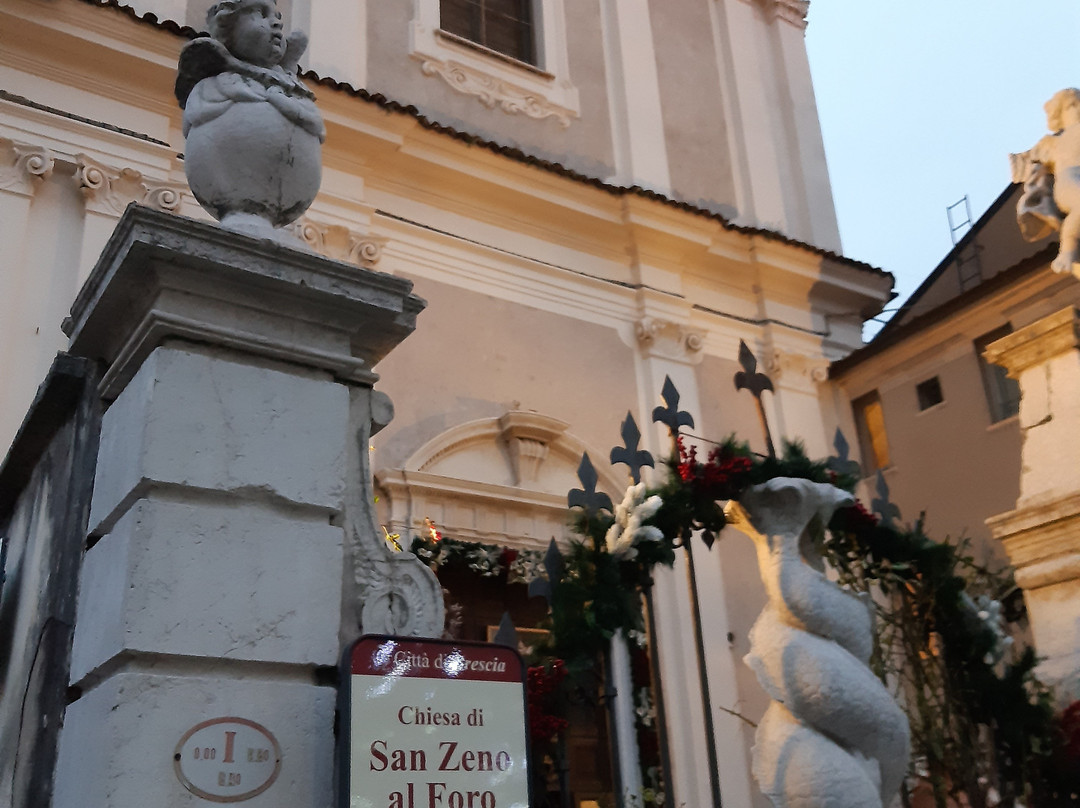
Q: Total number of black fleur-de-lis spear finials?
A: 8